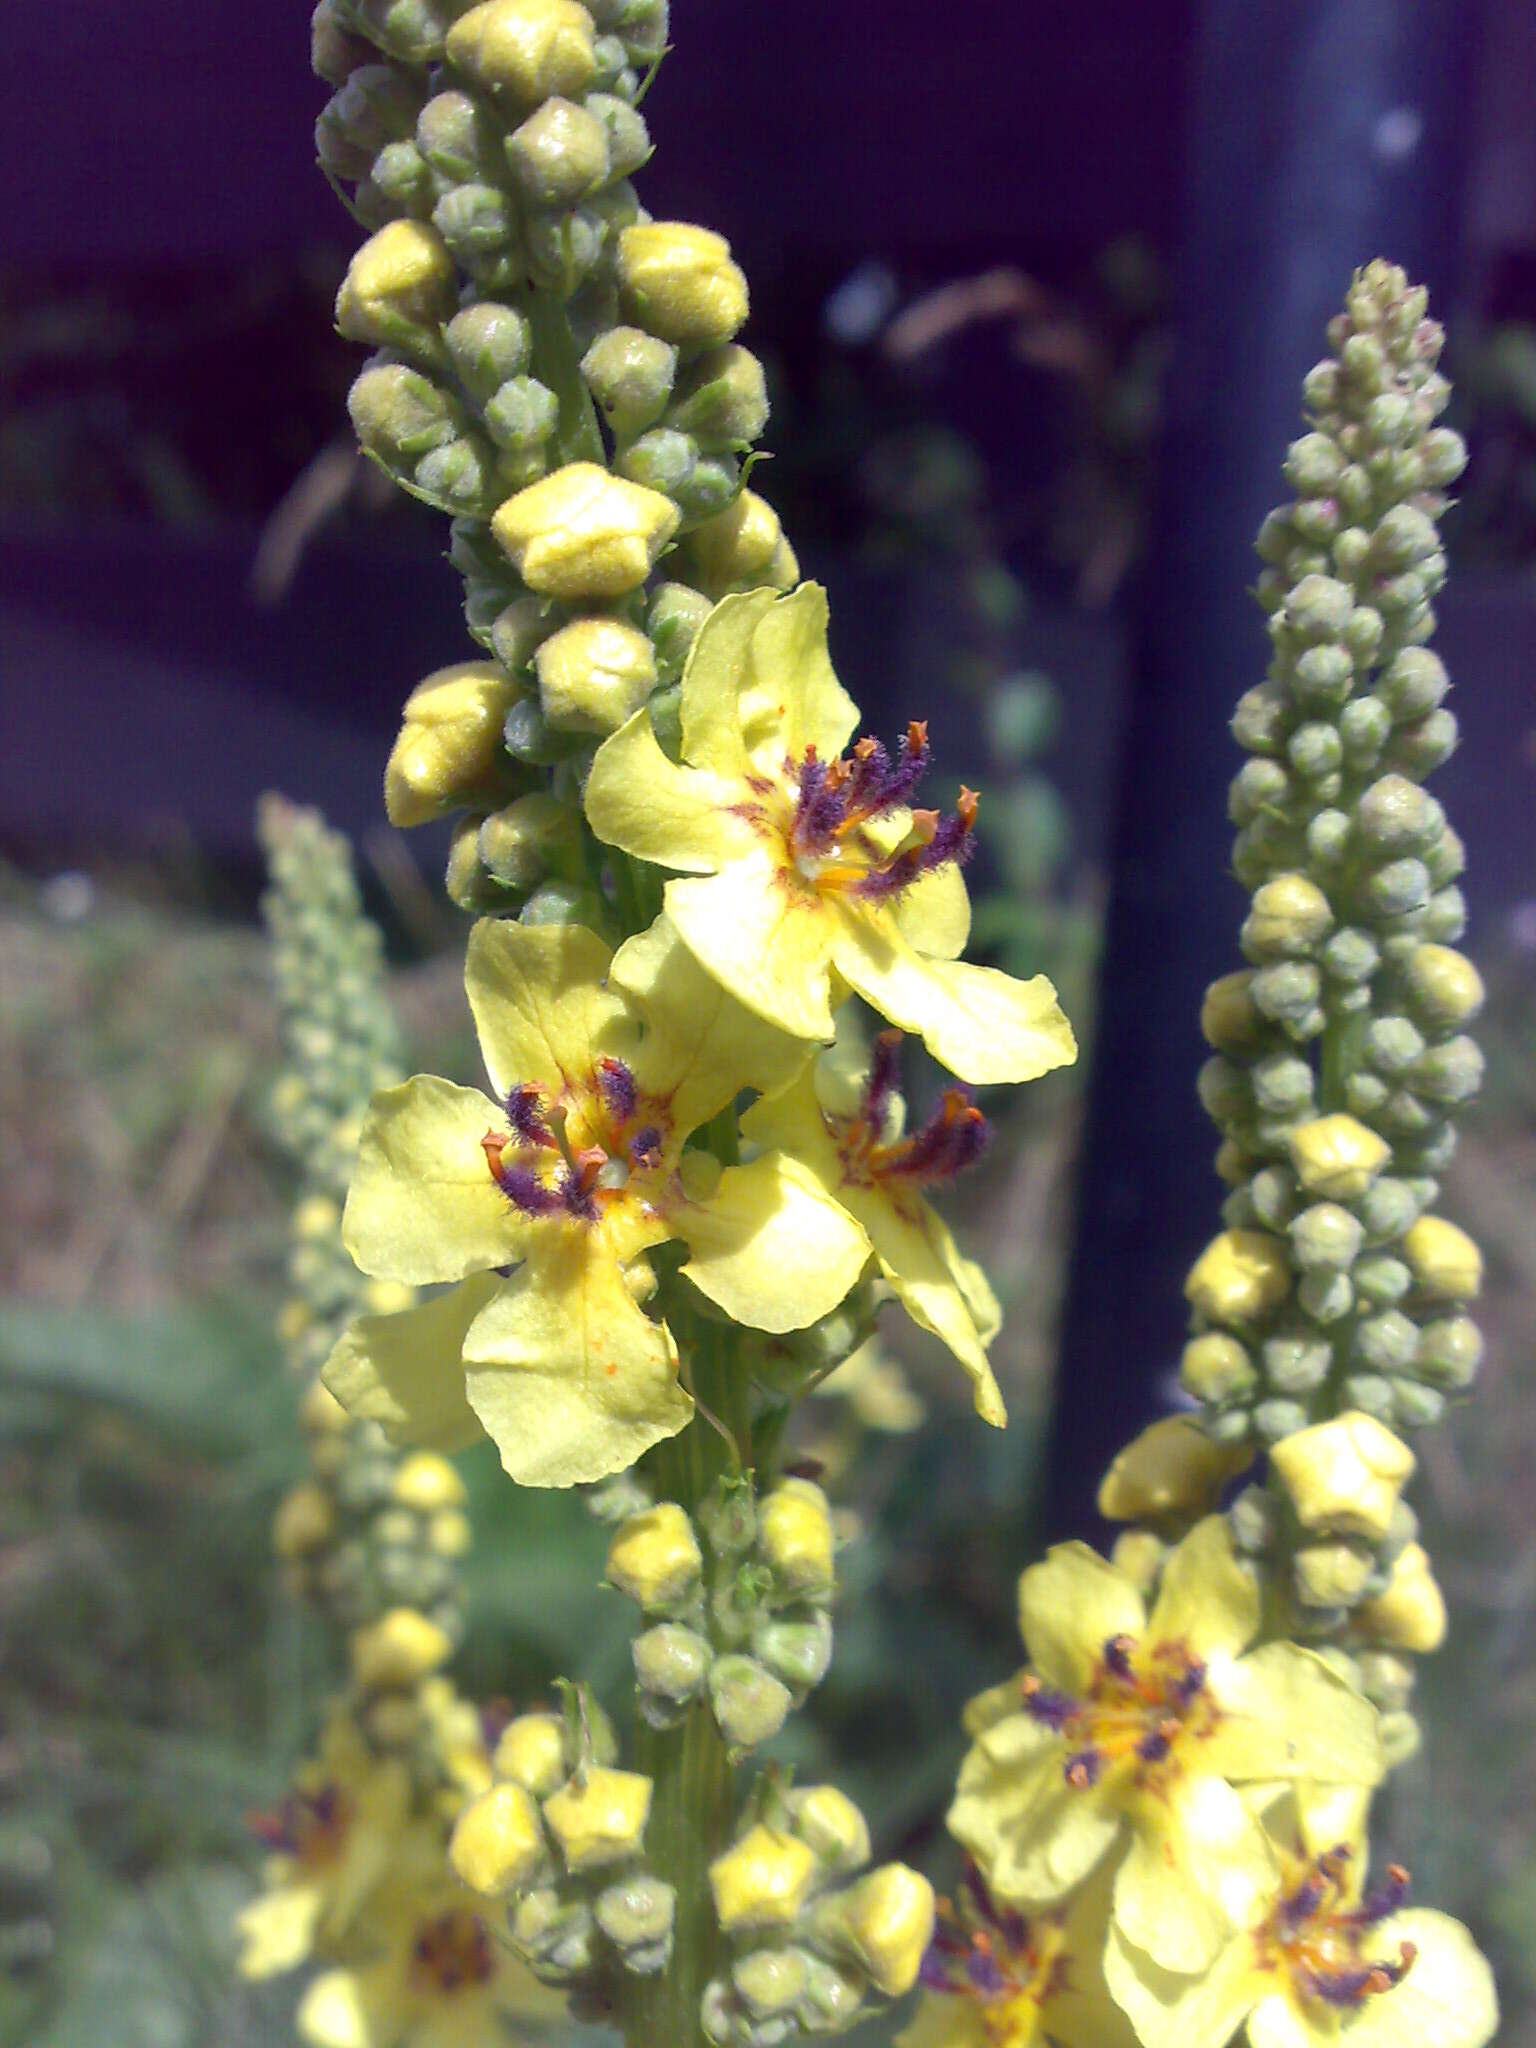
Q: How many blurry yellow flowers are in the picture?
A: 2